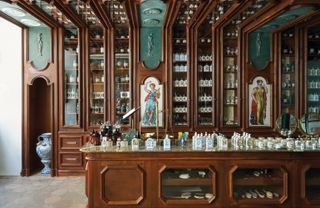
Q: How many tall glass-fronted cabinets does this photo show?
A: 8